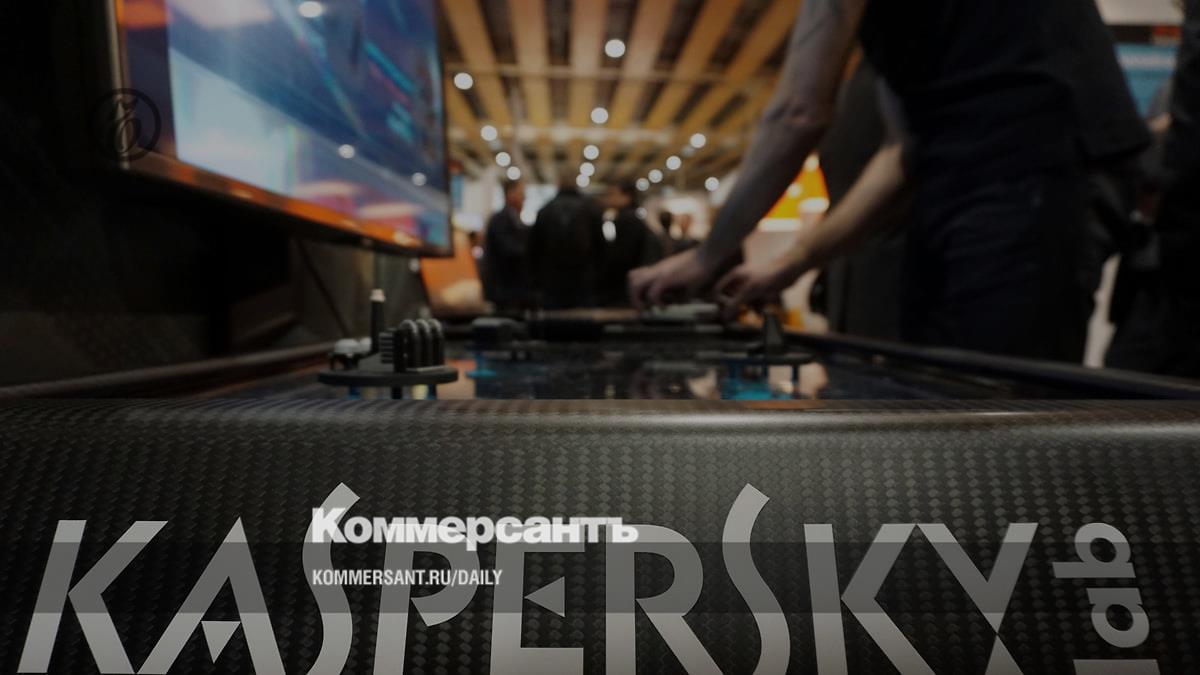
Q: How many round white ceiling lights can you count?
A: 14